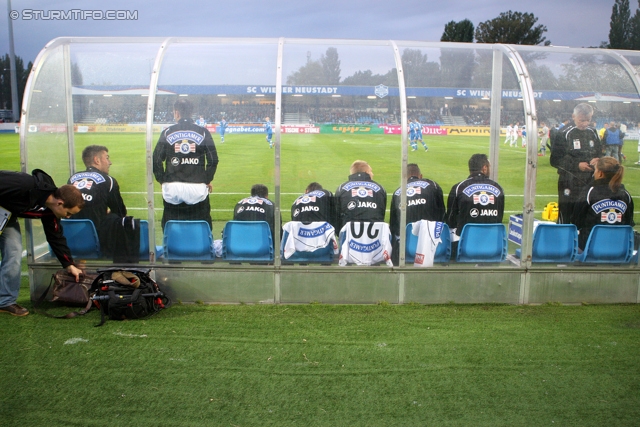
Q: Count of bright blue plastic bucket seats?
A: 10